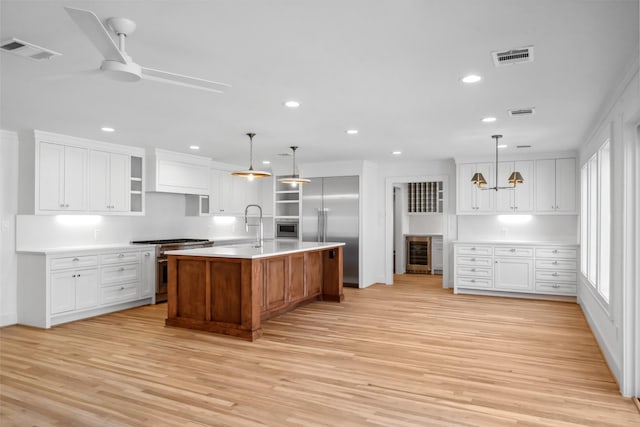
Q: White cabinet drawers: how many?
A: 13